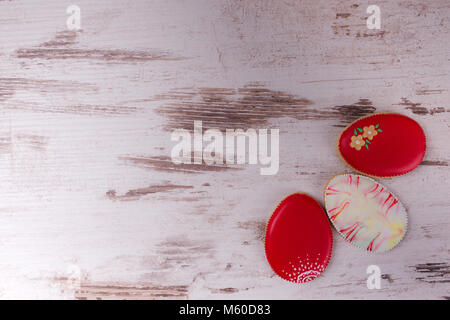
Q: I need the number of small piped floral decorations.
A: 2